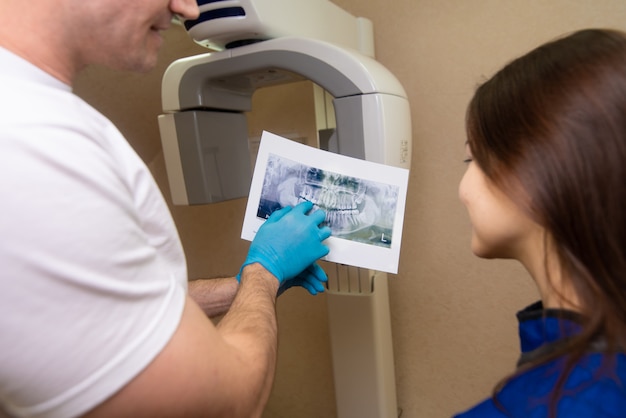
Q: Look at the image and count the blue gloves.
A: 2